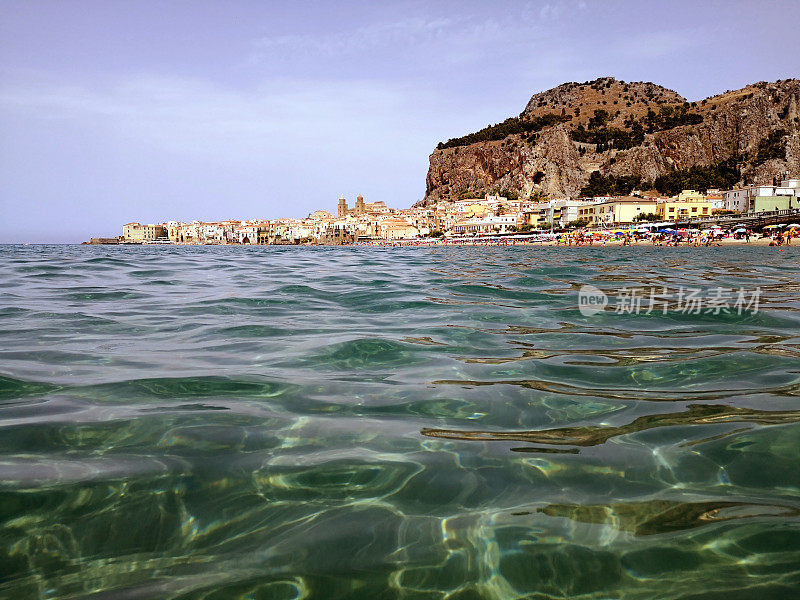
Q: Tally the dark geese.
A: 0